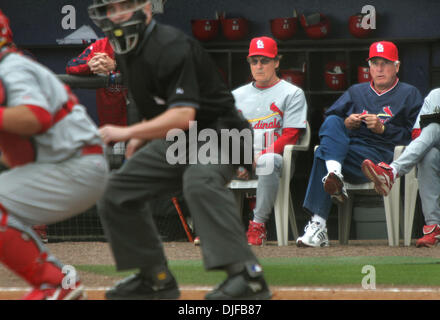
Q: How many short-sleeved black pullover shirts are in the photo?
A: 1